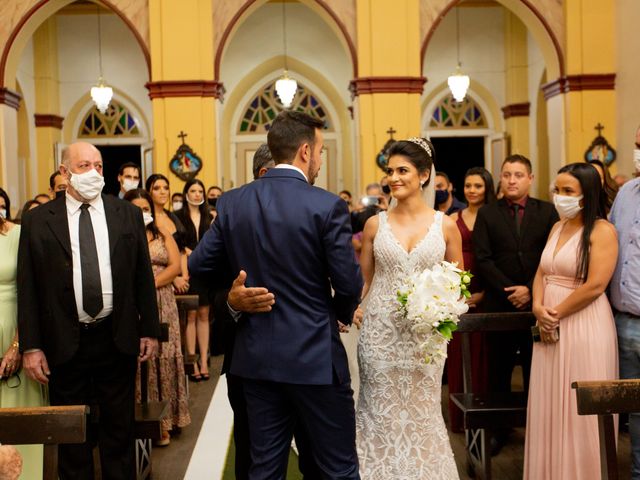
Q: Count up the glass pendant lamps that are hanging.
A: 3